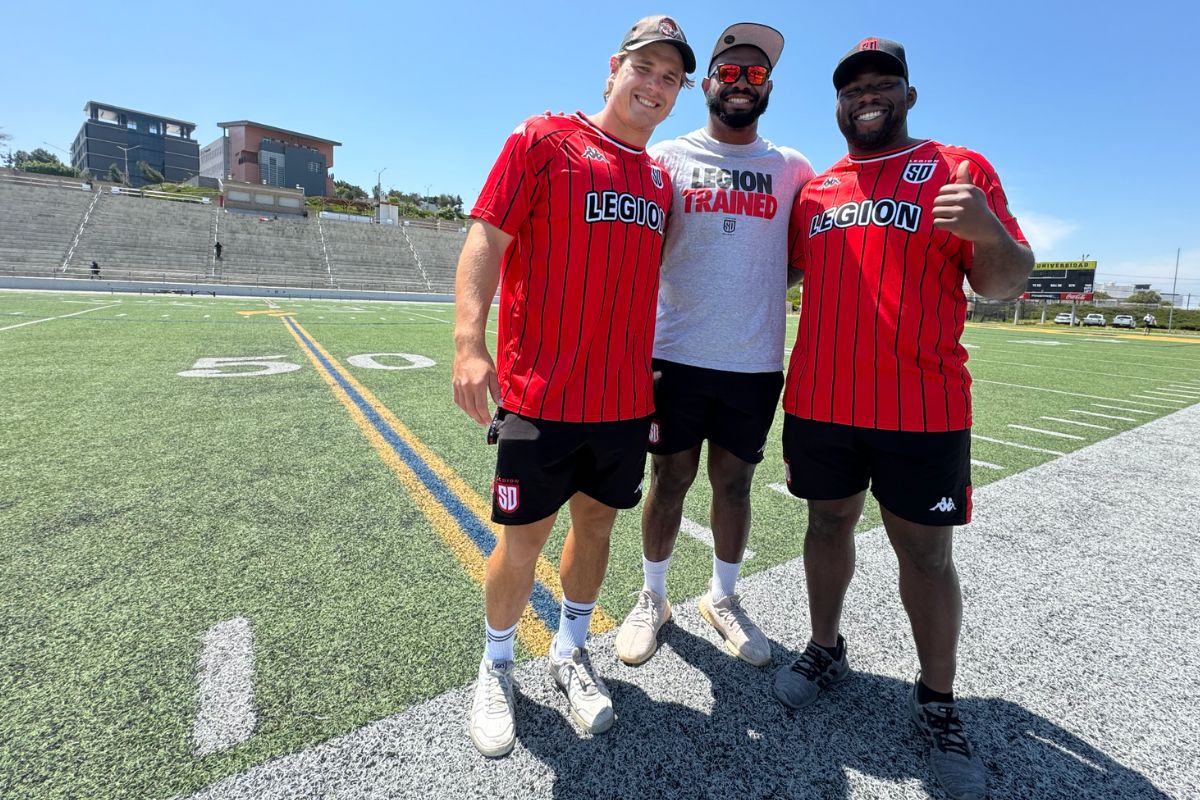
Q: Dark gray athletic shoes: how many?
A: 2